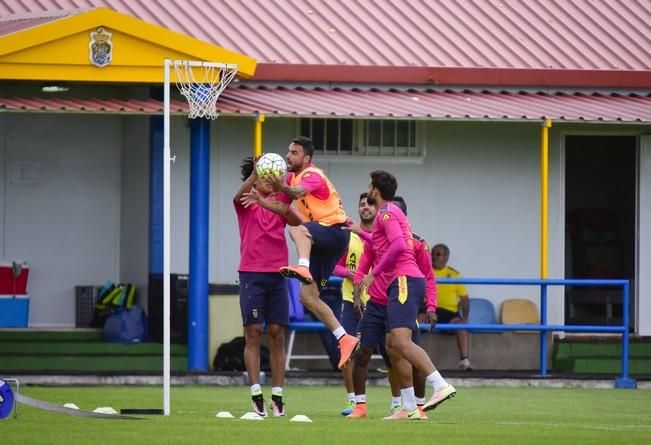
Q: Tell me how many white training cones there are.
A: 5